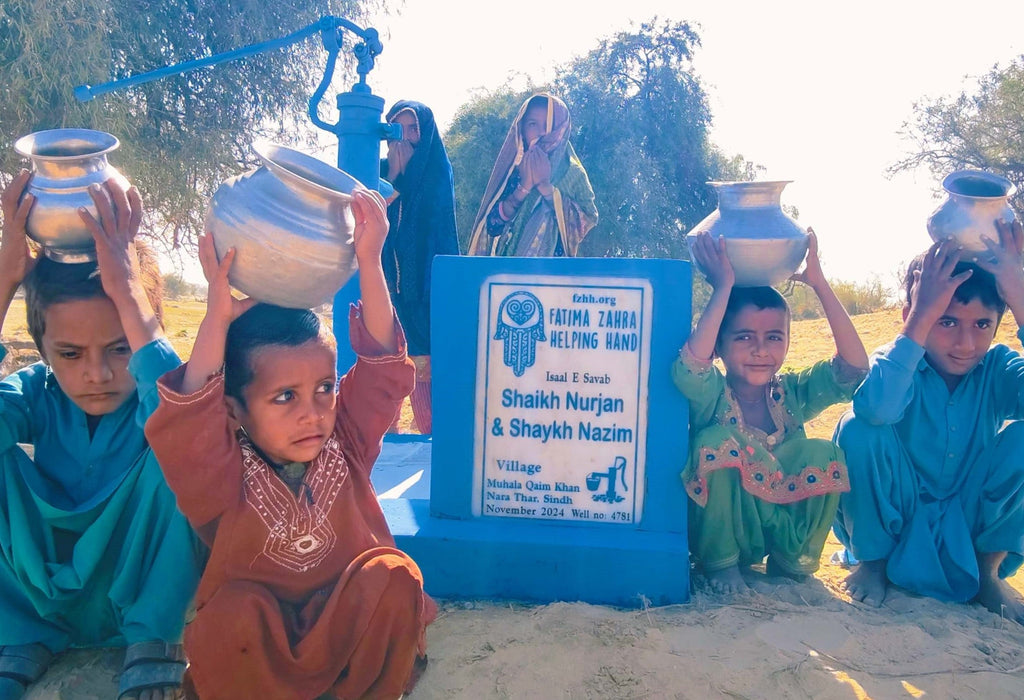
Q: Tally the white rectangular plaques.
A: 1